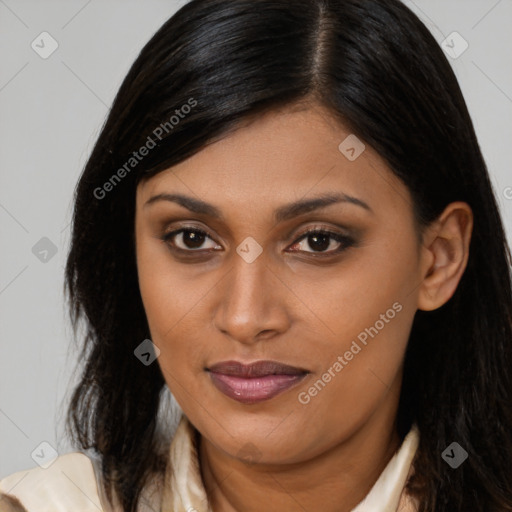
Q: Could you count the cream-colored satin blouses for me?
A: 1